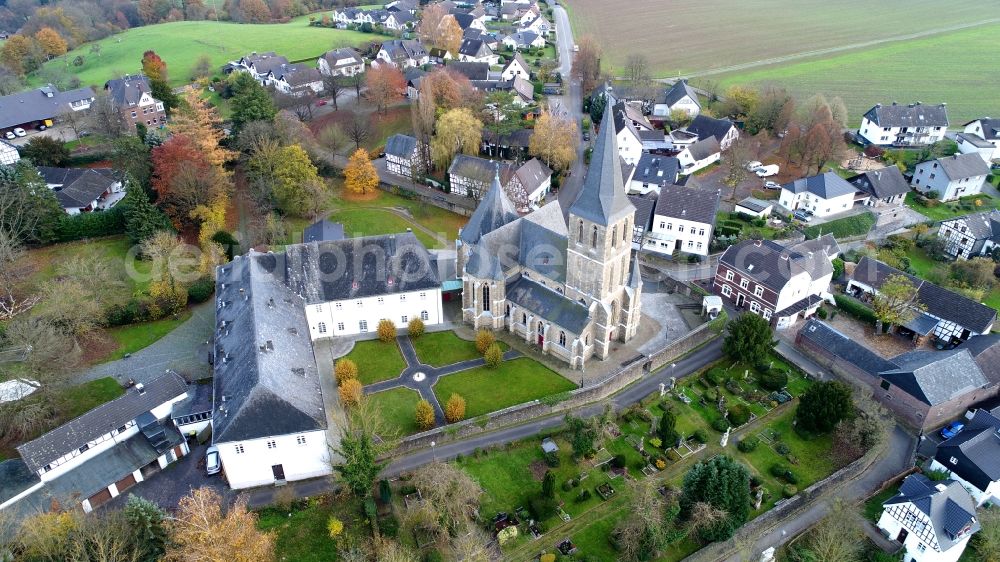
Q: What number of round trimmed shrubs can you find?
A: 8